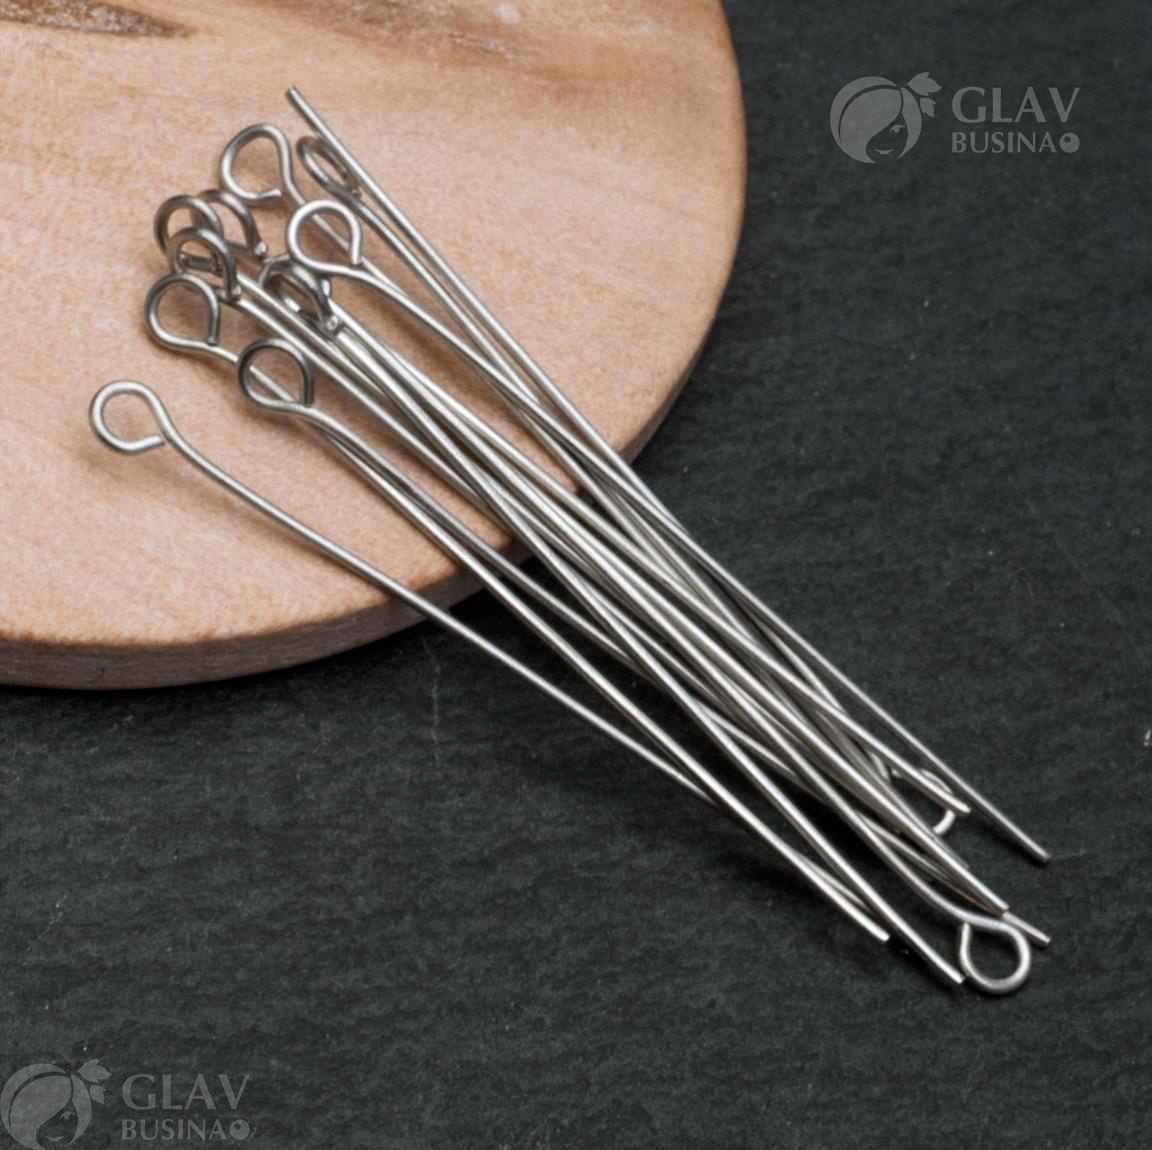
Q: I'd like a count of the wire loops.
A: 12